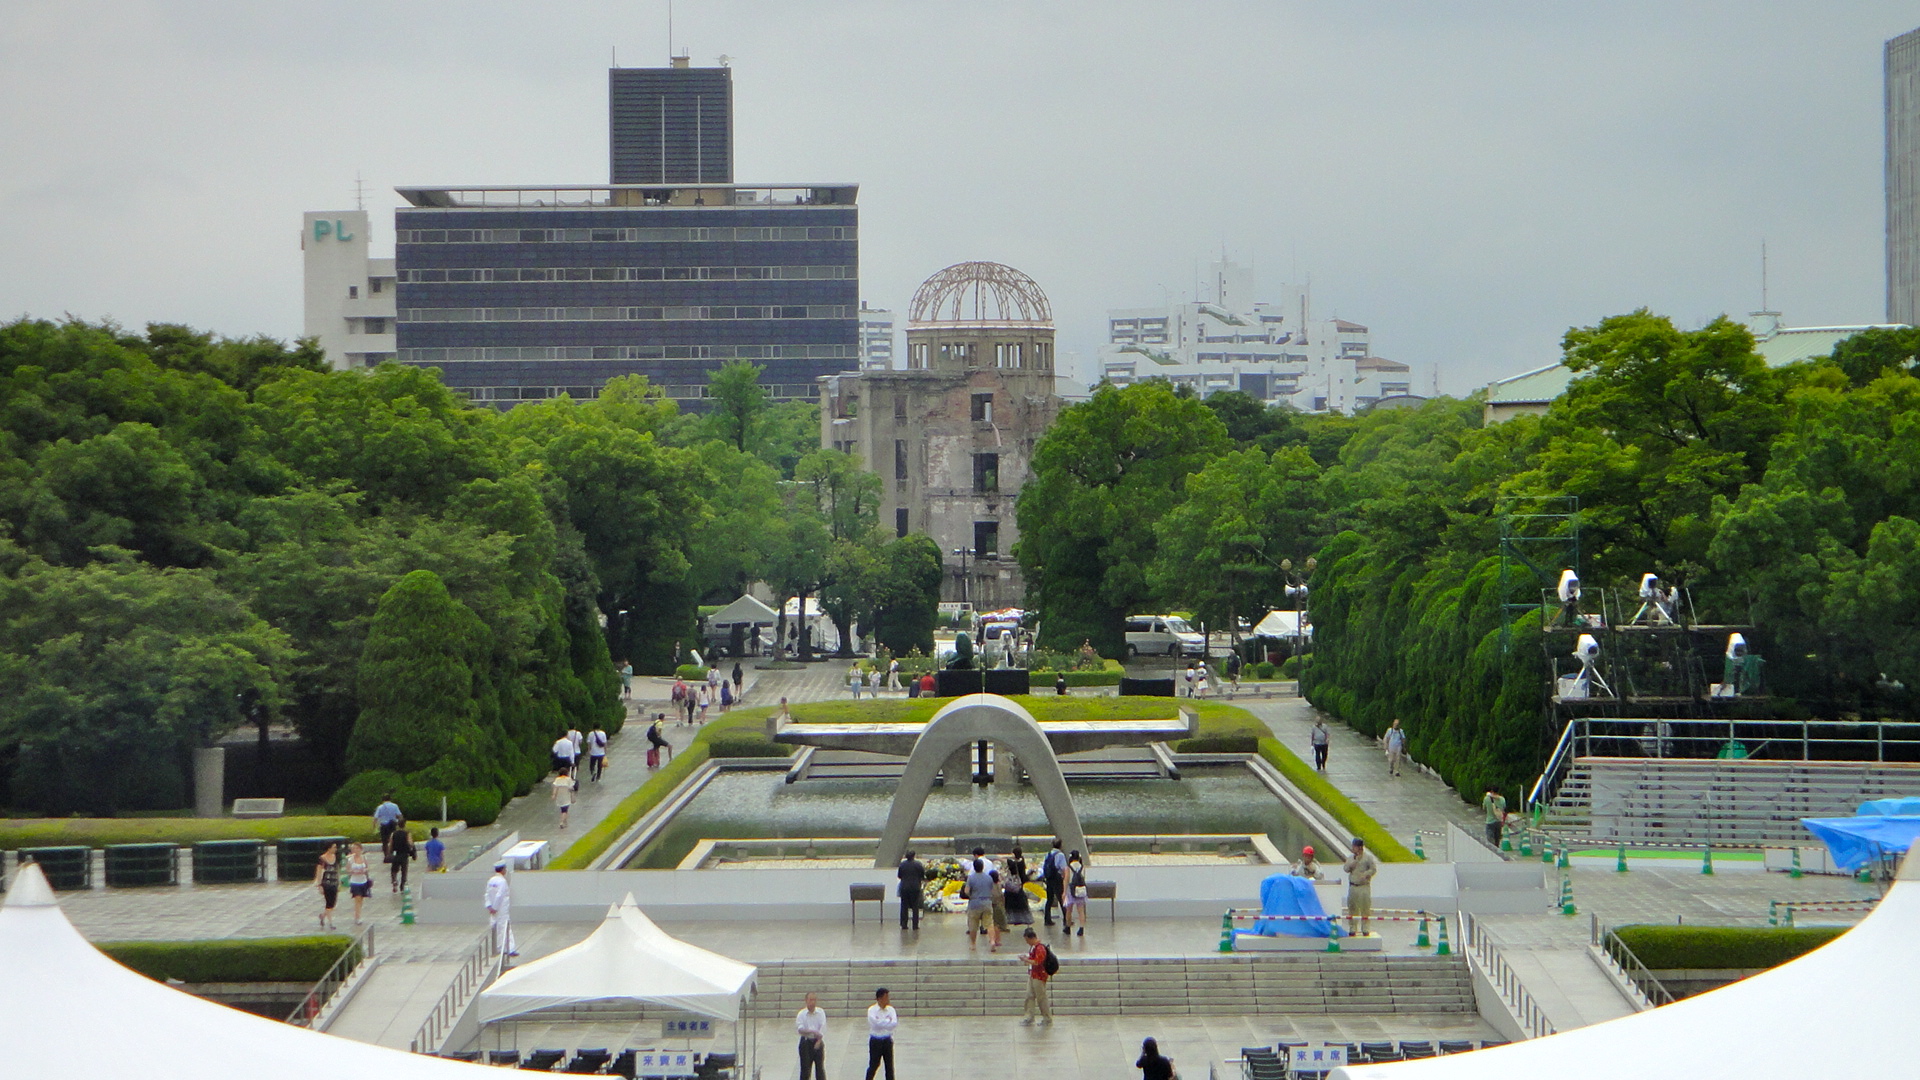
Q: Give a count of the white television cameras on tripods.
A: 4